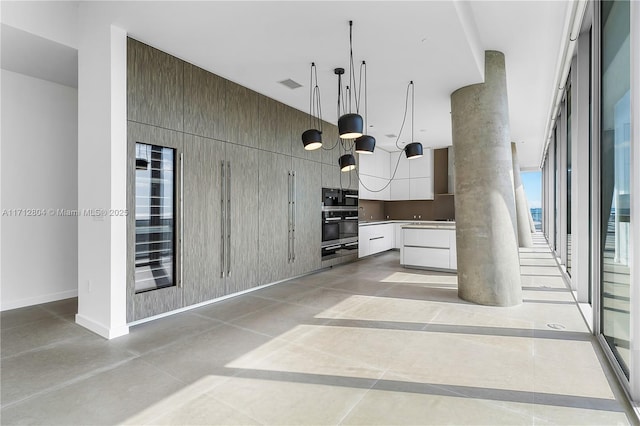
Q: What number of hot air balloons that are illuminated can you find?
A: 0